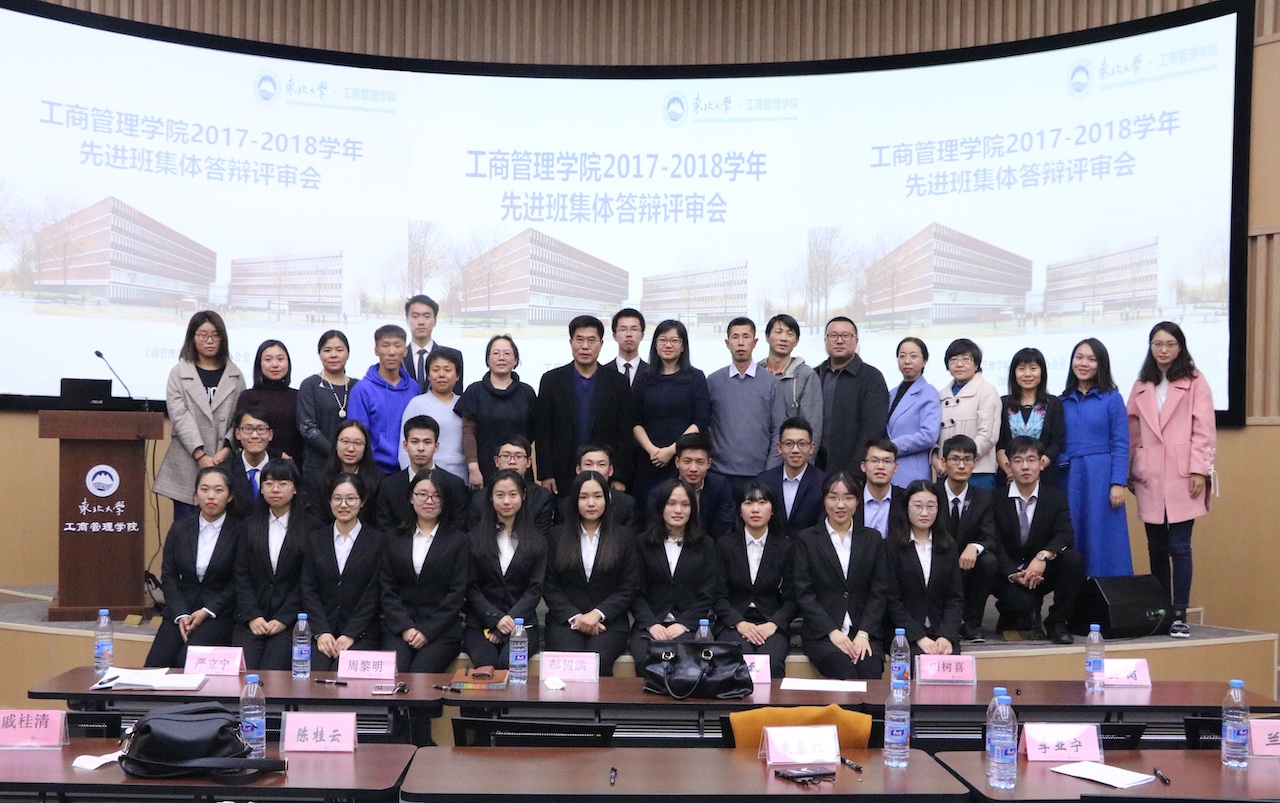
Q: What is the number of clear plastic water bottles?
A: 11